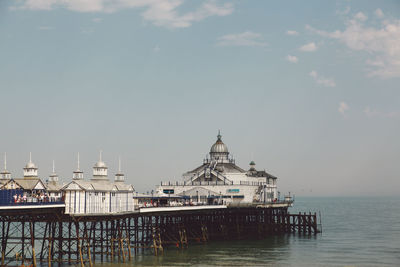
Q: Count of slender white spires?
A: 6